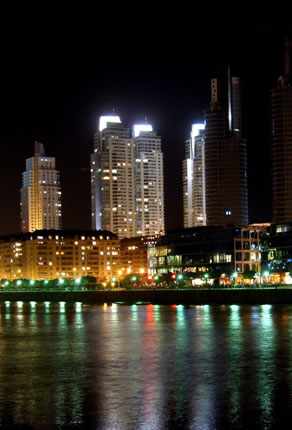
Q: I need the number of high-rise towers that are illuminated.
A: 4